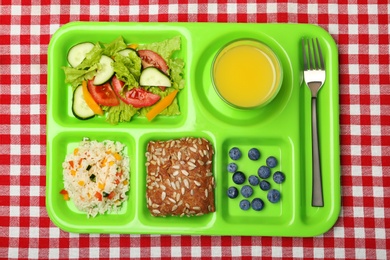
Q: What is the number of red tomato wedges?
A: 3